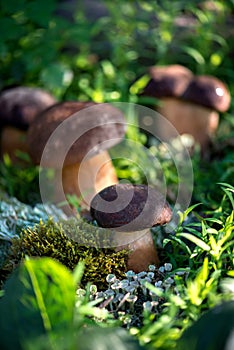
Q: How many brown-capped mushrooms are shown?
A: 5